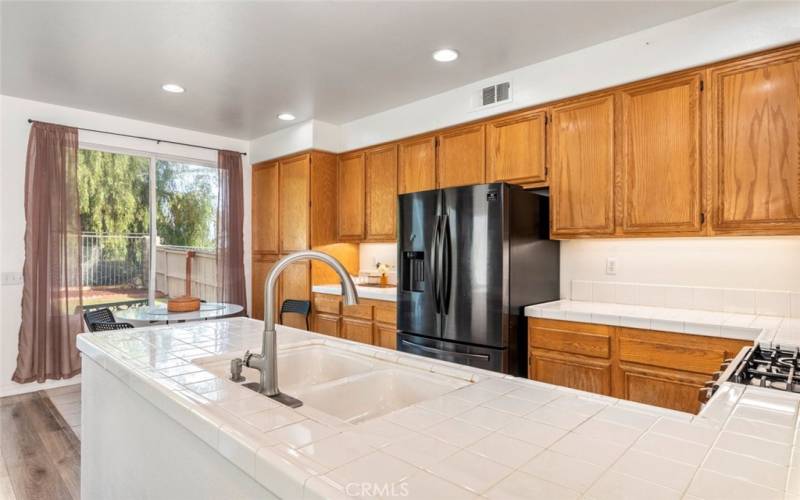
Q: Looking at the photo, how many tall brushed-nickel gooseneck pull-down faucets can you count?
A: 1